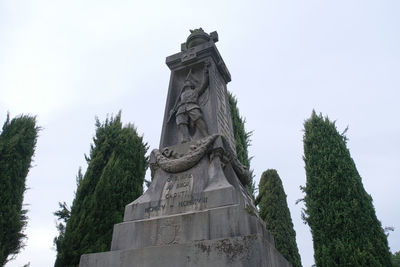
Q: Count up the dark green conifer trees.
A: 5